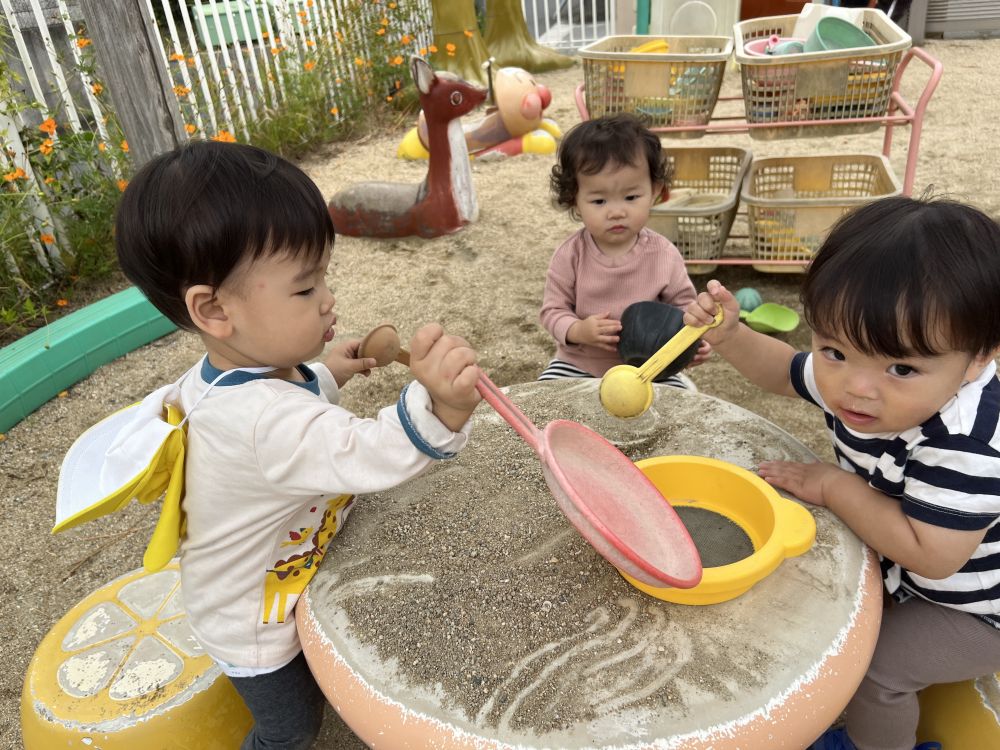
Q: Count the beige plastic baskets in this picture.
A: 4